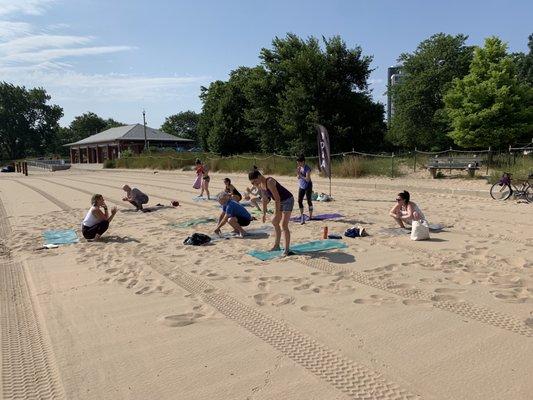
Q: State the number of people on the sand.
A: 9